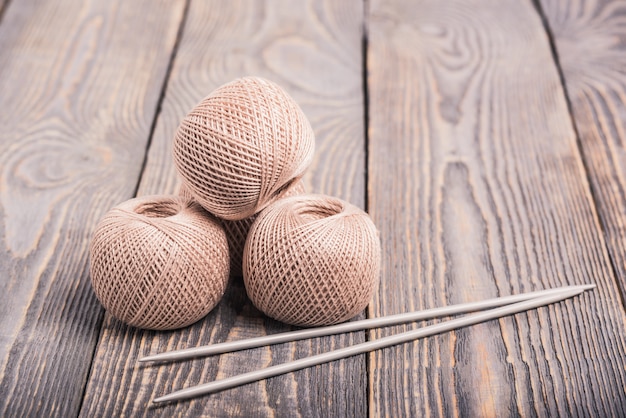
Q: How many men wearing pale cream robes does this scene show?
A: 0